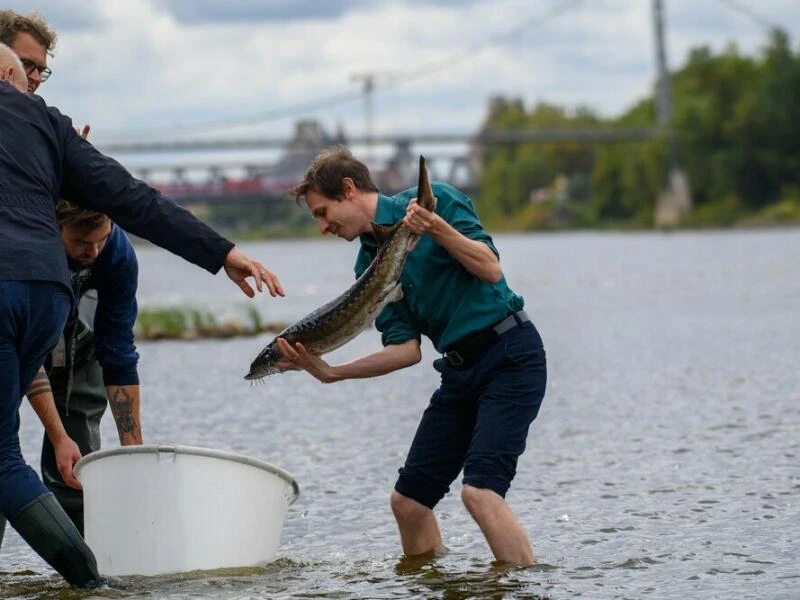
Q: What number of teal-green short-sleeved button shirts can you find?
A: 1